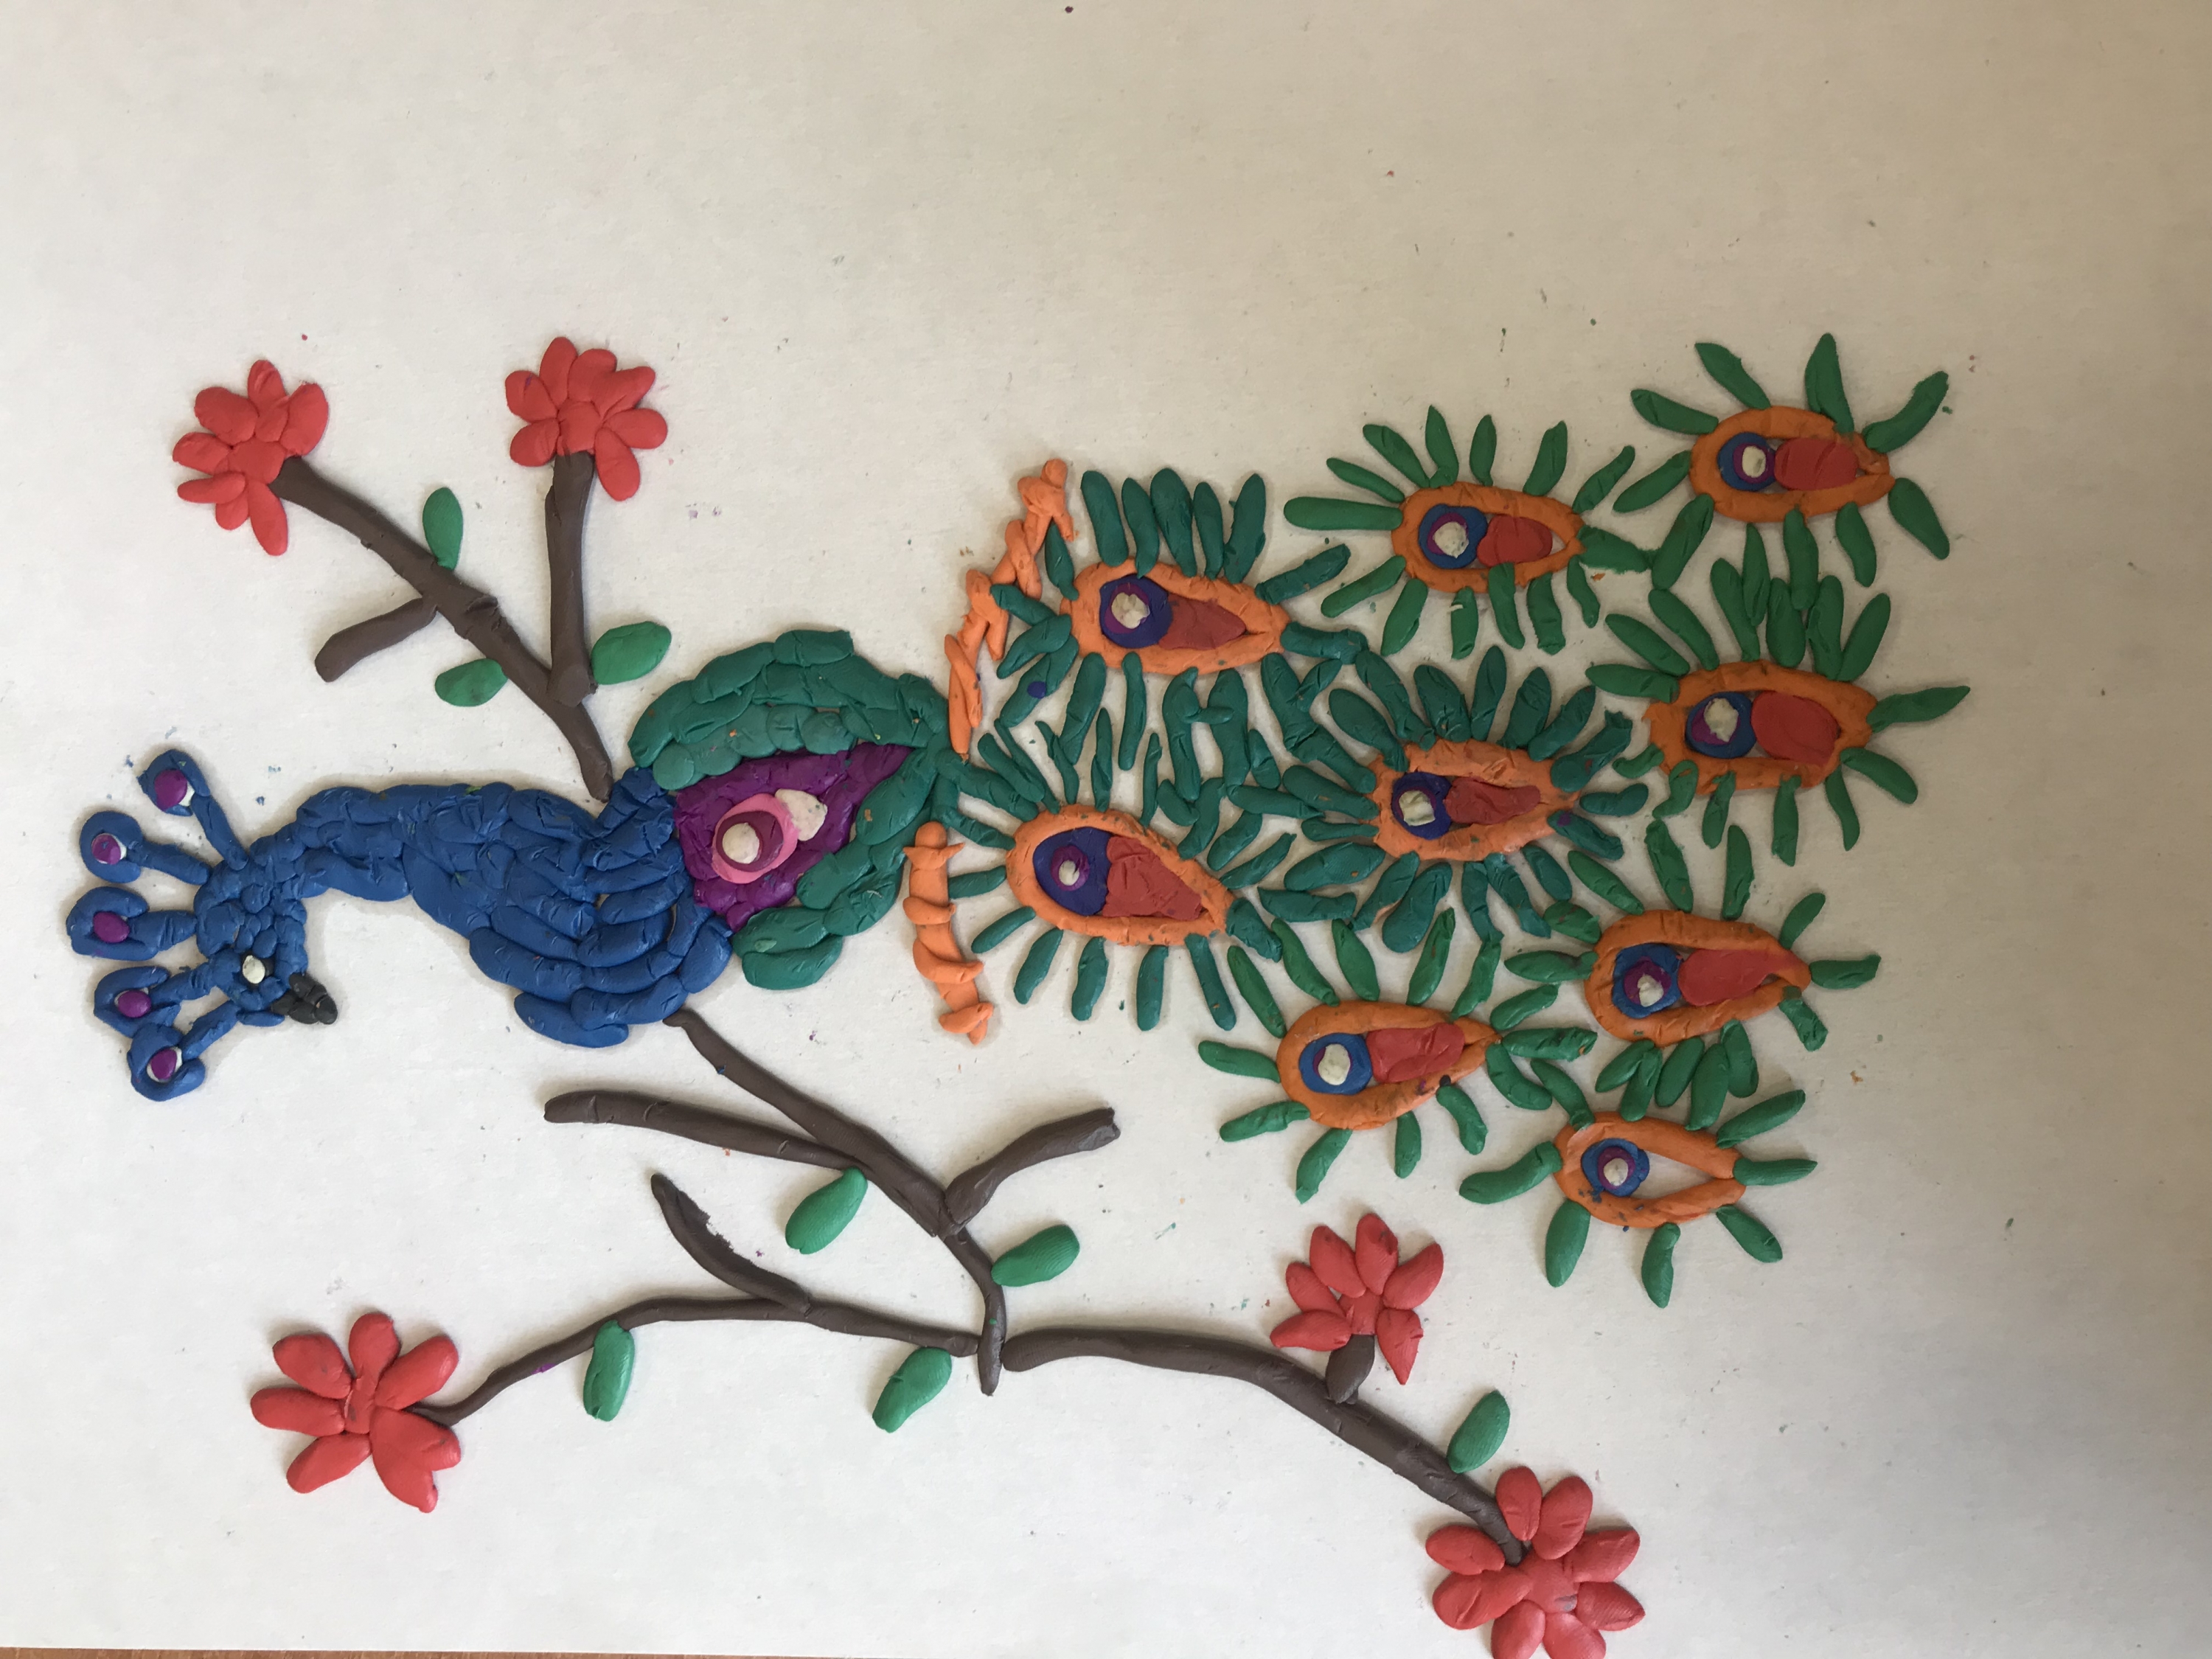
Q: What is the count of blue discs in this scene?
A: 9